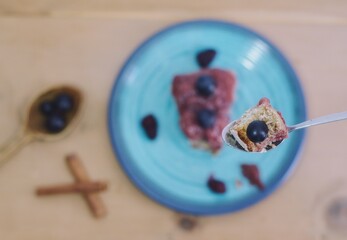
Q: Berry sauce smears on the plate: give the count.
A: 4